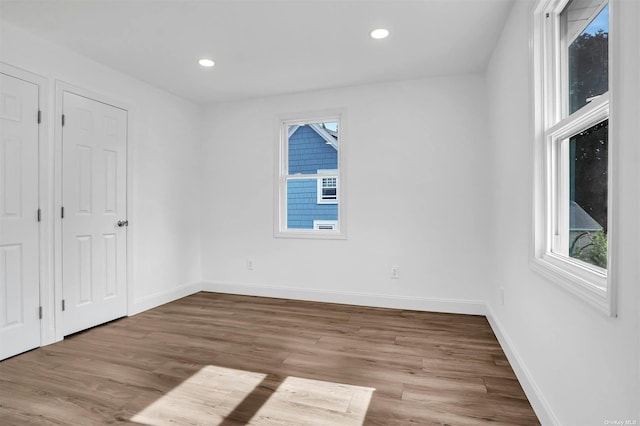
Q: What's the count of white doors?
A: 2